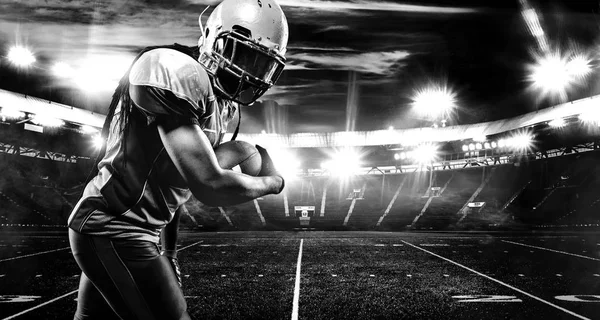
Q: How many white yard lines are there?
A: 5